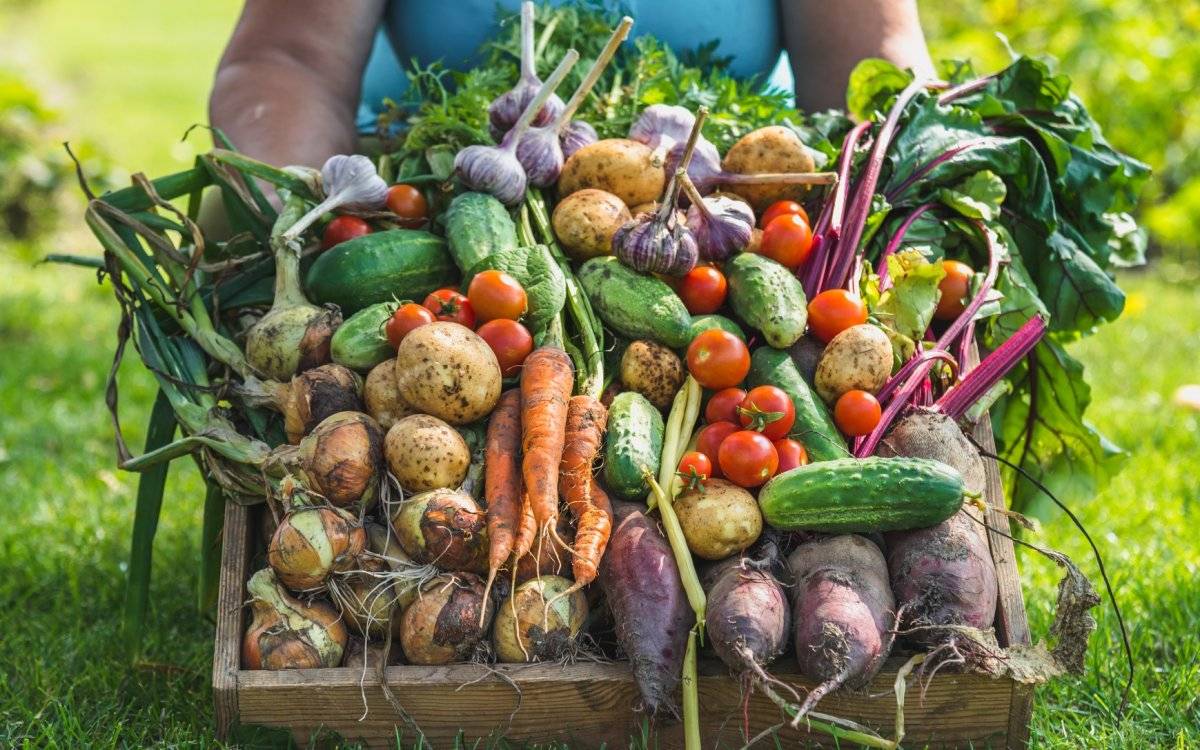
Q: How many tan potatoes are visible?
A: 9